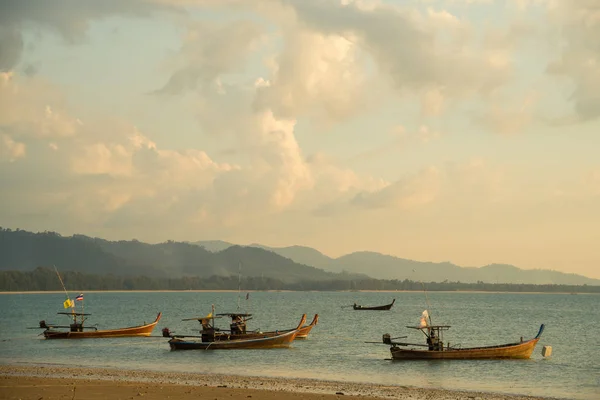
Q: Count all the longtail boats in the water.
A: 5